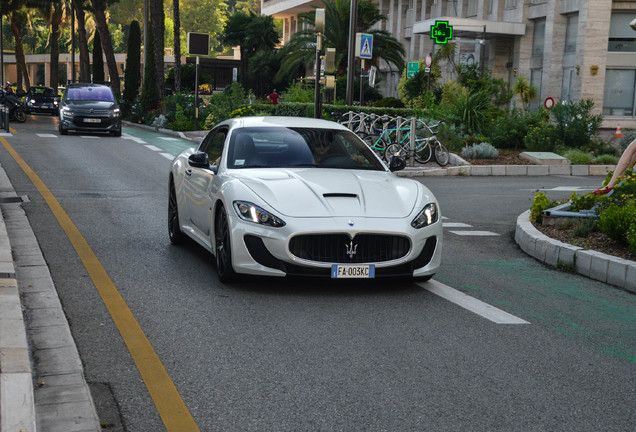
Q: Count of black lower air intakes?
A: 2